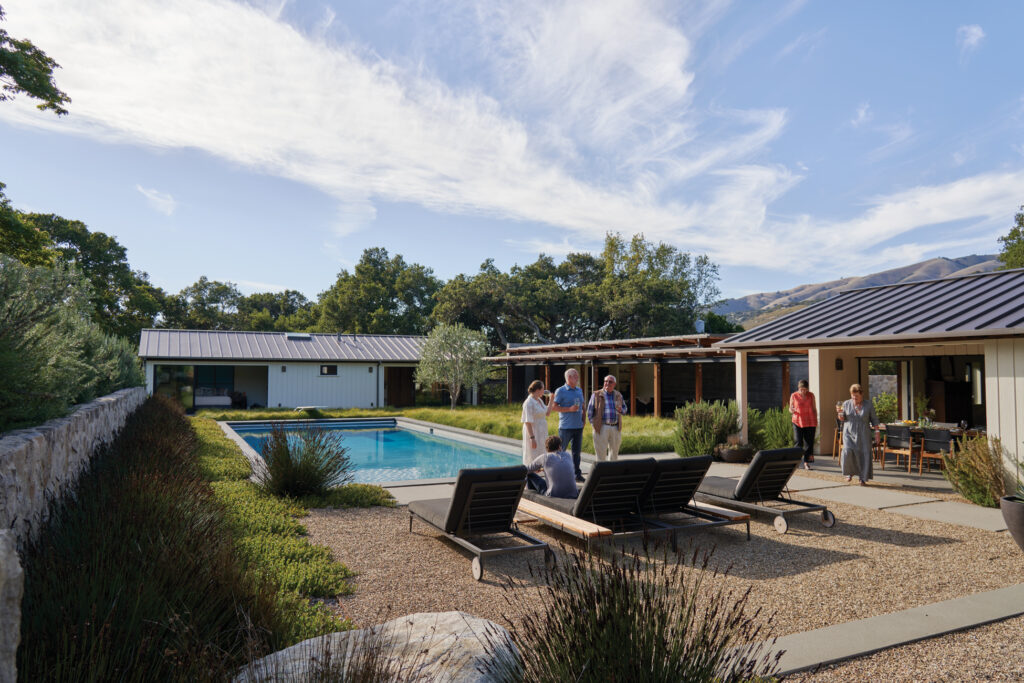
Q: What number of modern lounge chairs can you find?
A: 4